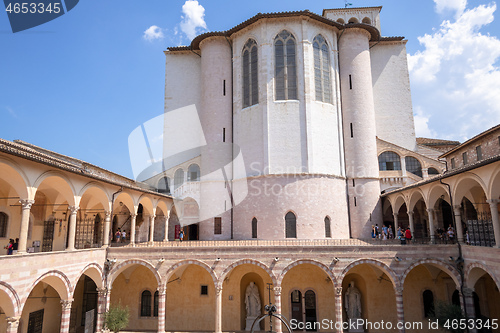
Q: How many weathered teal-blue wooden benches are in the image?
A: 0